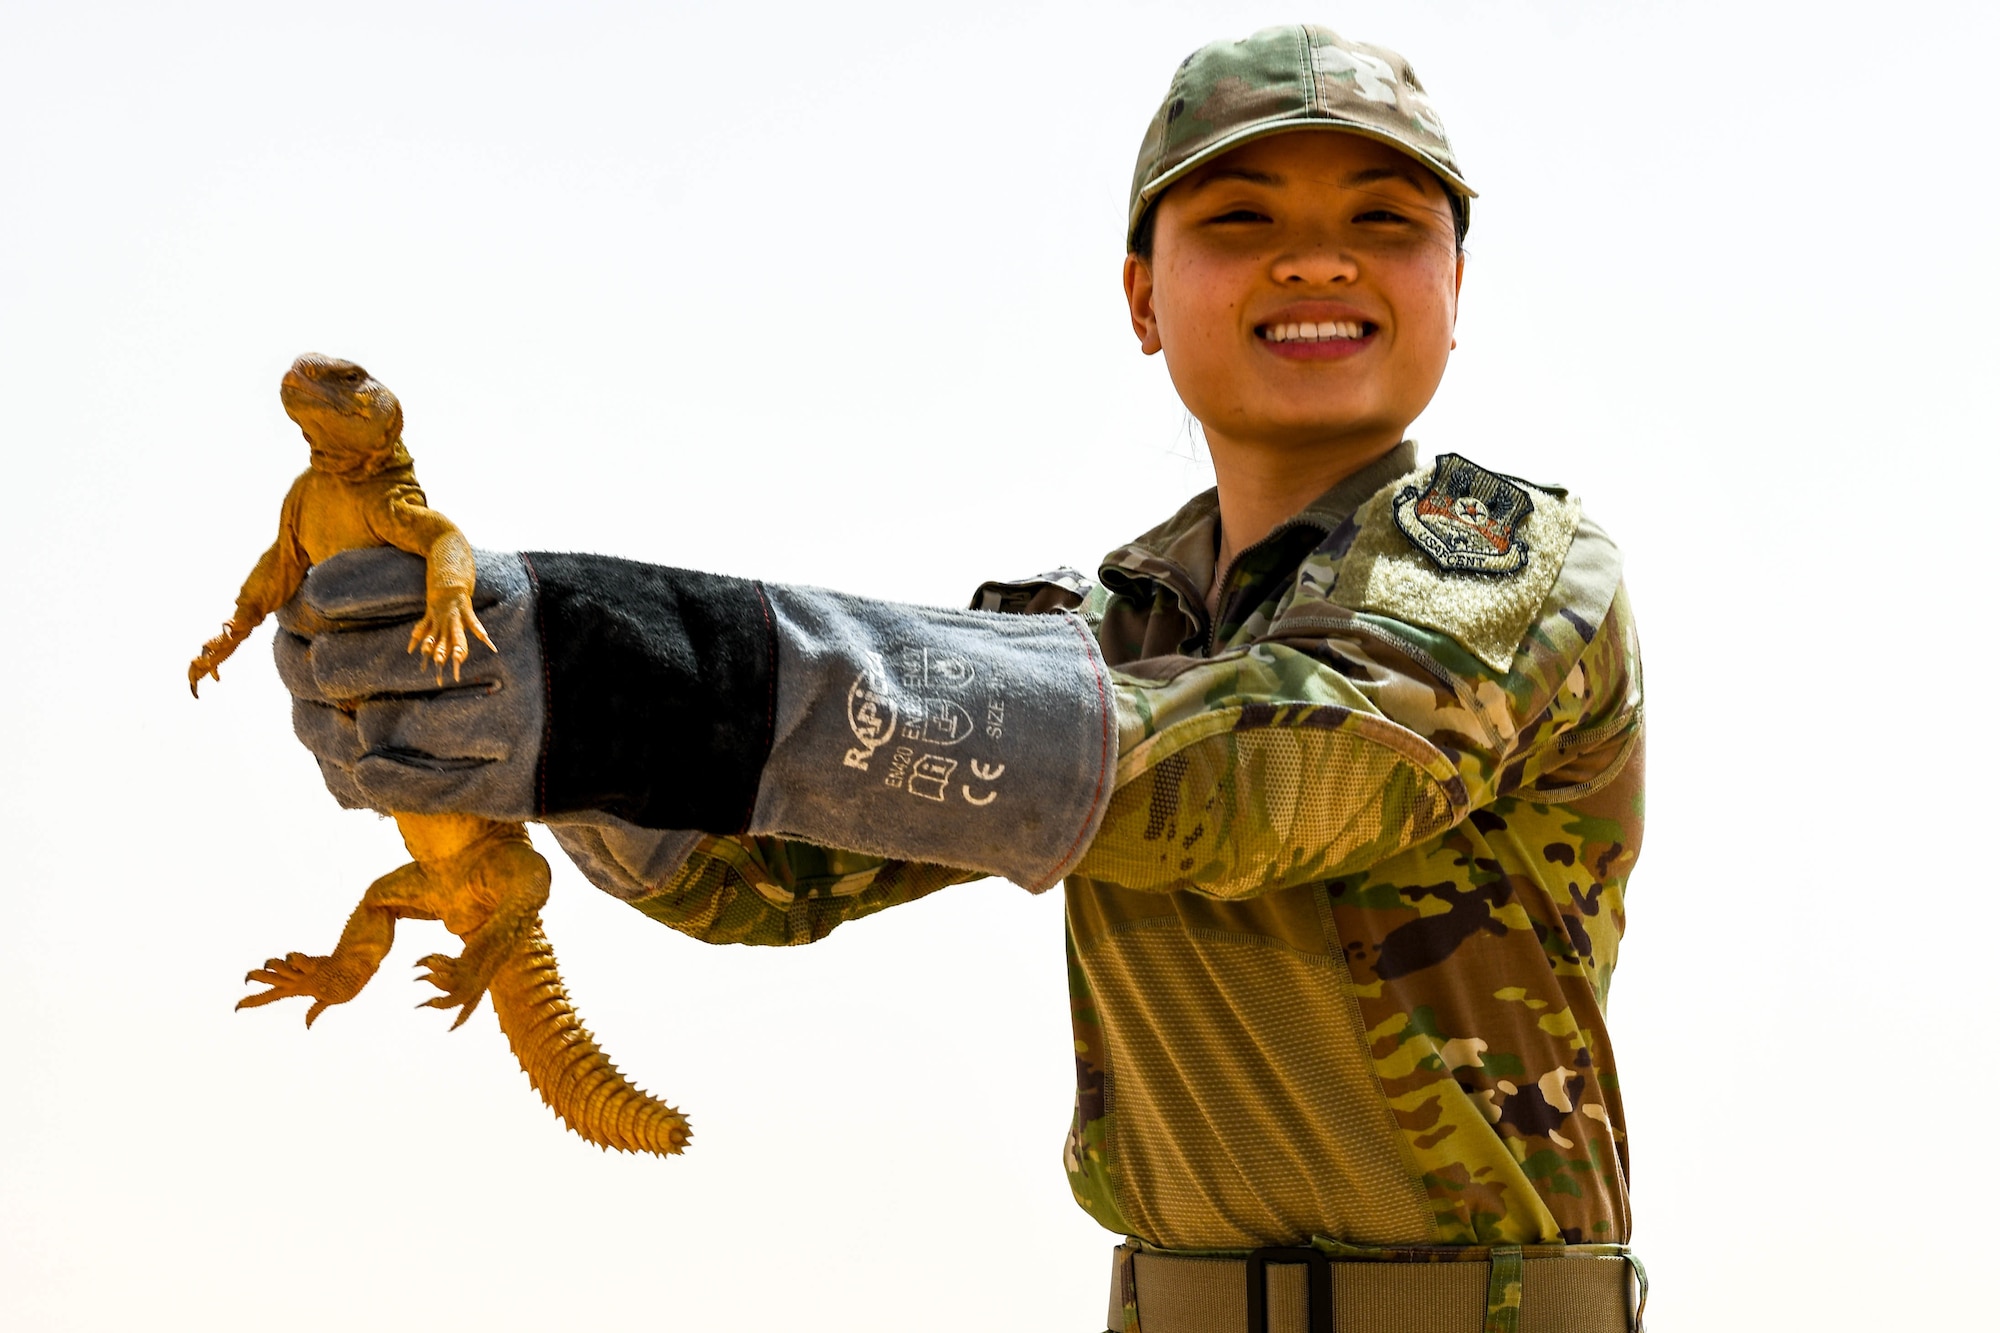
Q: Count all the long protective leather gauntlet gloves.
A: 2